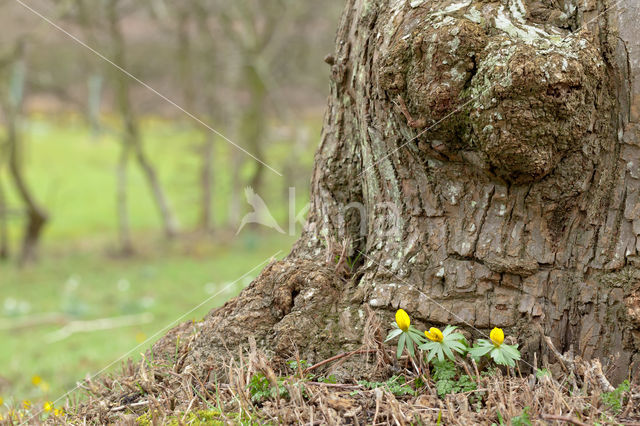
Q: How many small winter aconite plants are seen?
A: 3